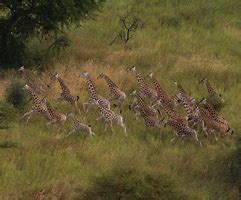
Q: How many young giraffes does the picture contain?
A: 1